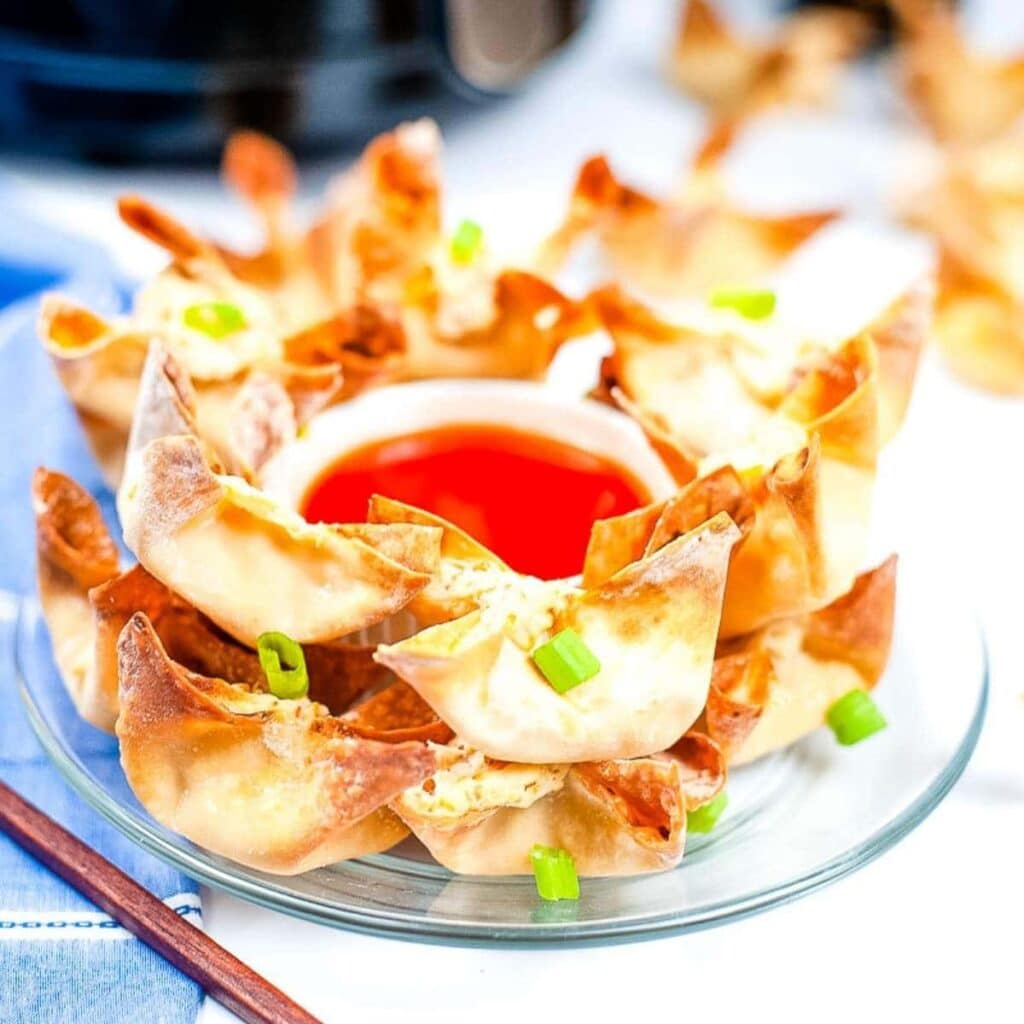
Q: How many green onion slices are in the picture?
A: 8